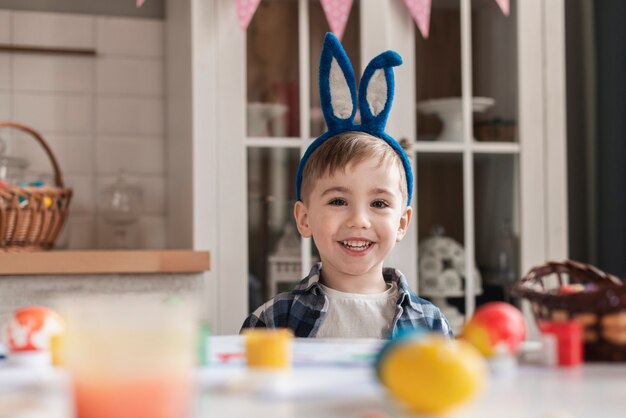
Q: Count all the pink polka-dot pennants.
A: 5